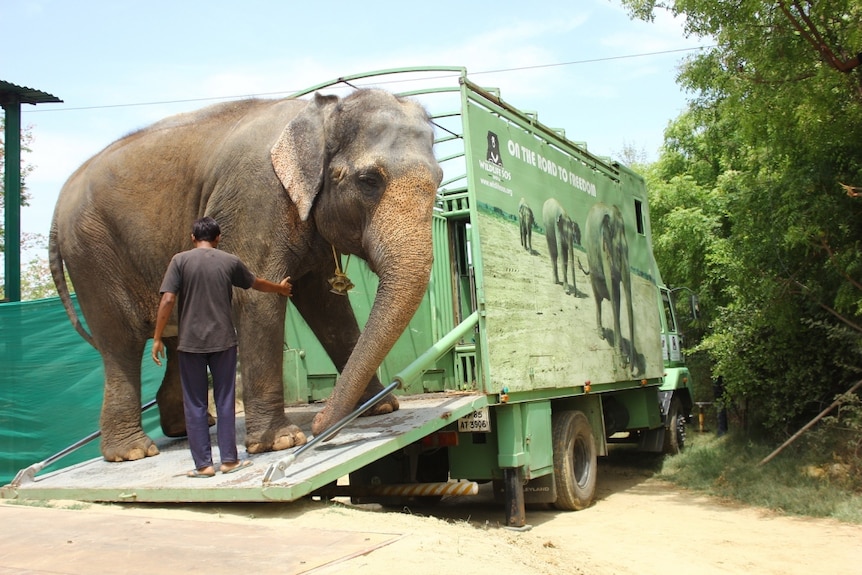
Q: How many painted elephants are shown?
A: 3